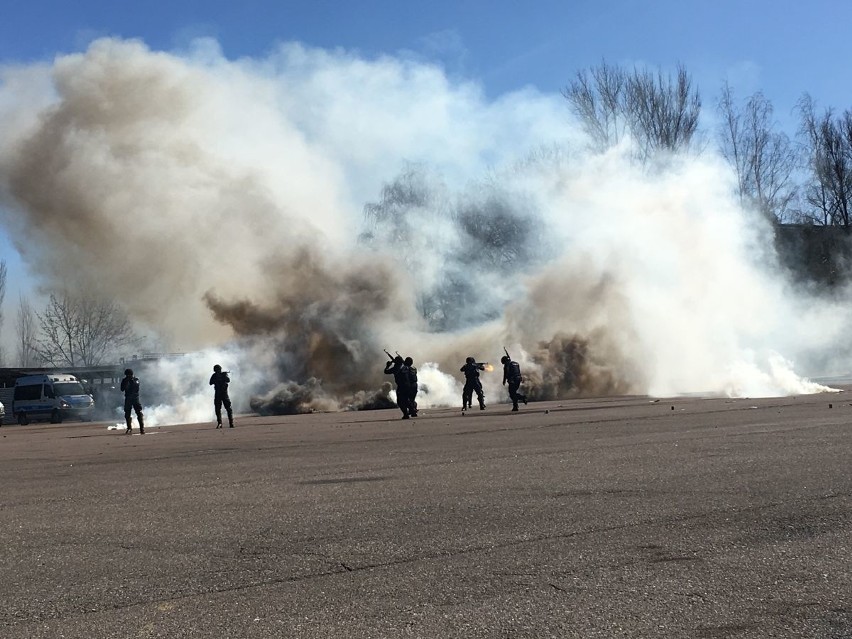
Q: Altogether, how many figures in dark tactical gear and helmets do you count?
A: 6